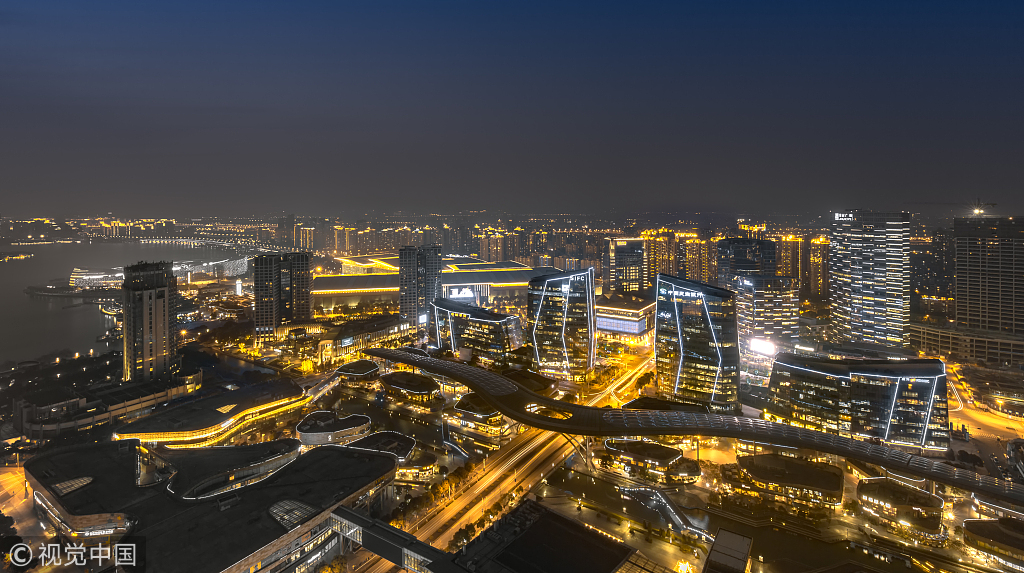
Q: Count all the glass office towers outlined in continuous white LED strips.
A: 4